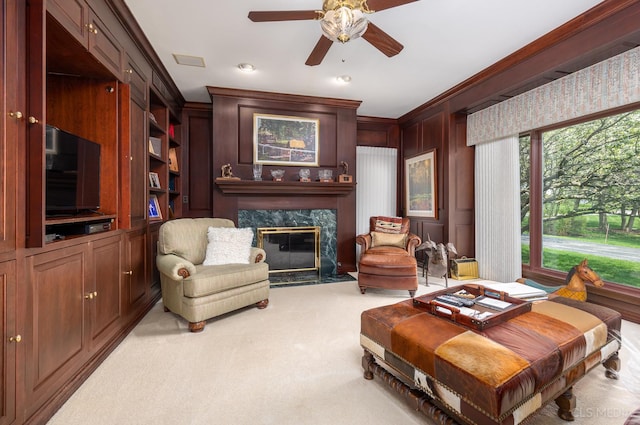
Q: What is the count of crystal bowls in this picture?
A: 3